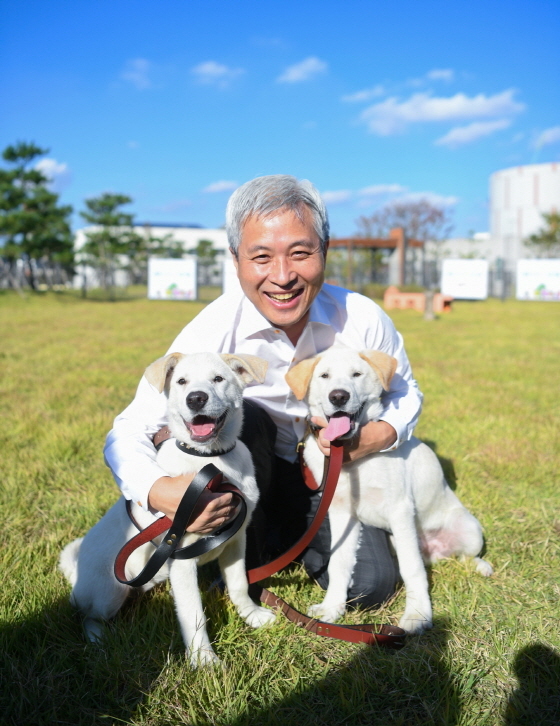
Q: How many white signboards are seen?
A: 3